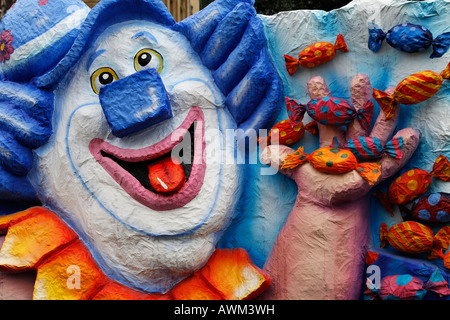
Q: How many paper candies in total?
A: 12